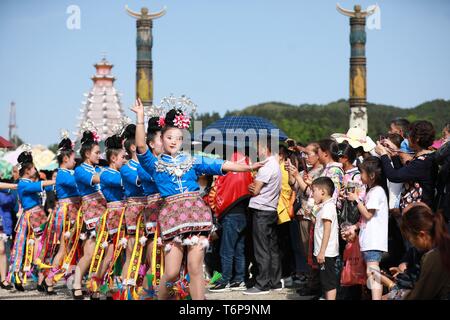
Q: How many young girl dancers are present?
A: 7